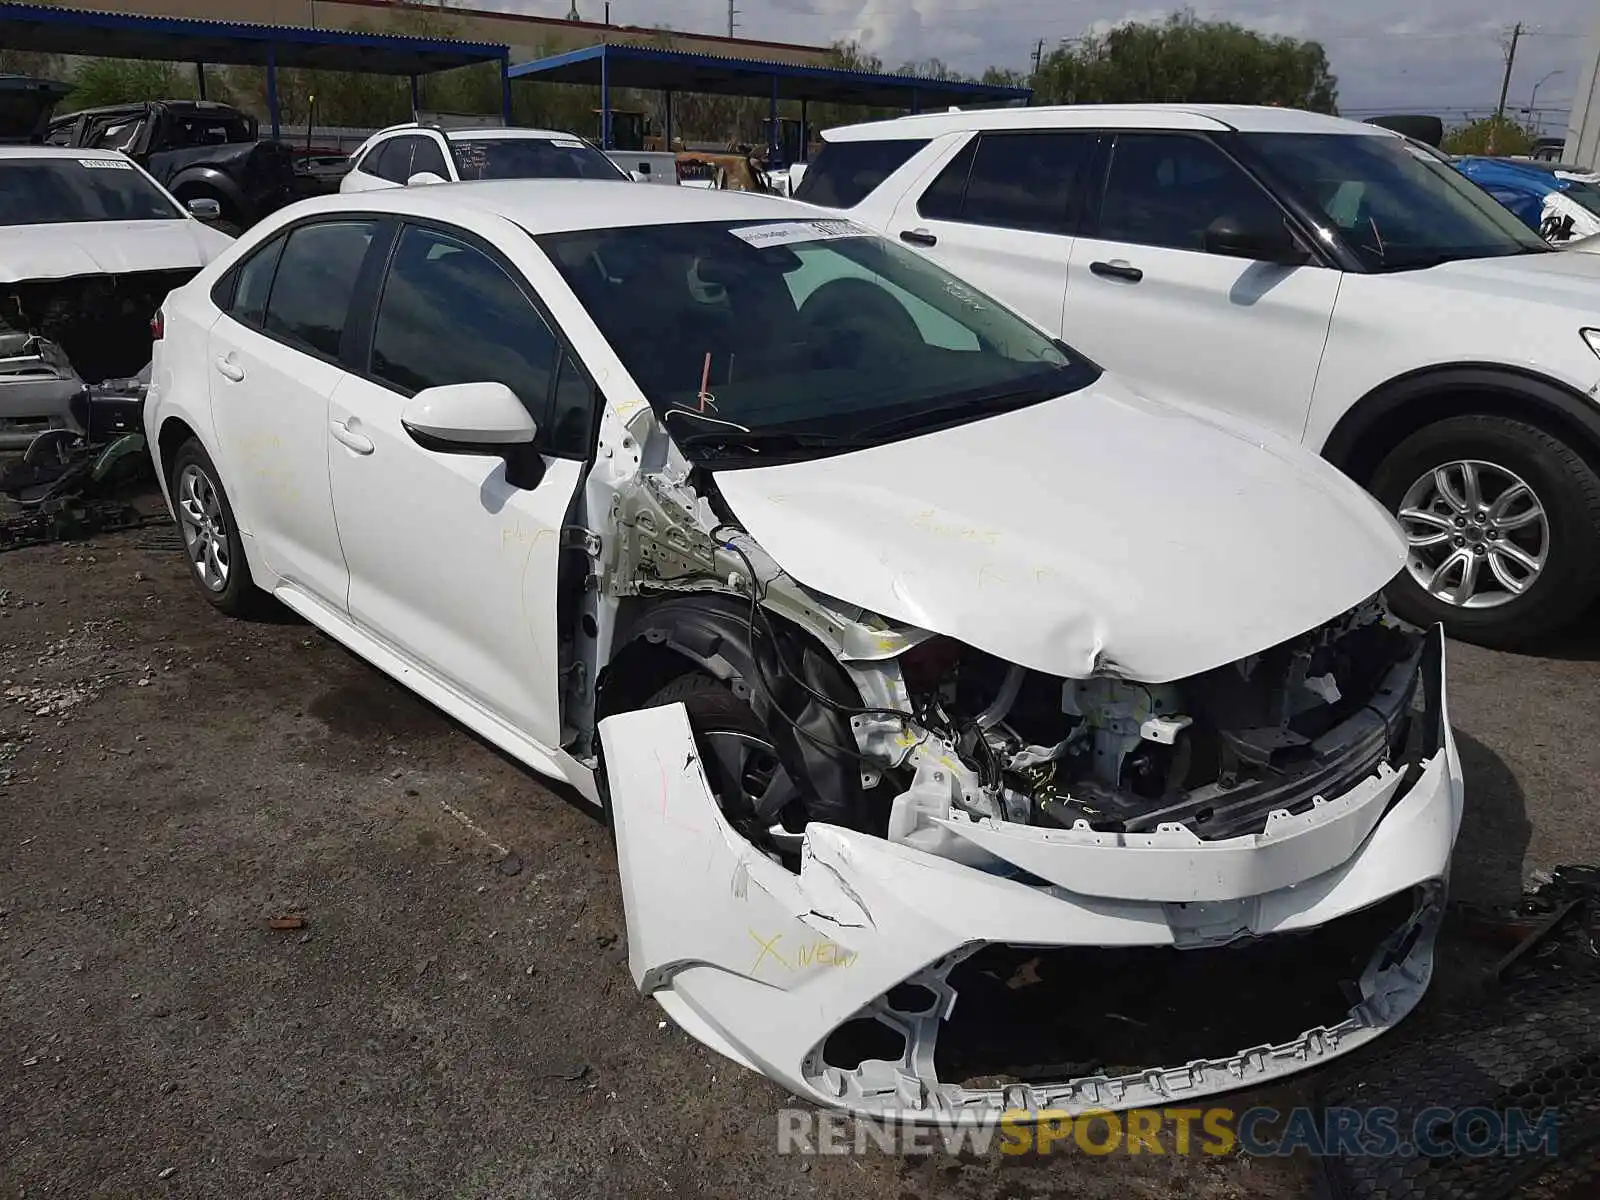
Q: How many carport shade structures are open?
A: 2